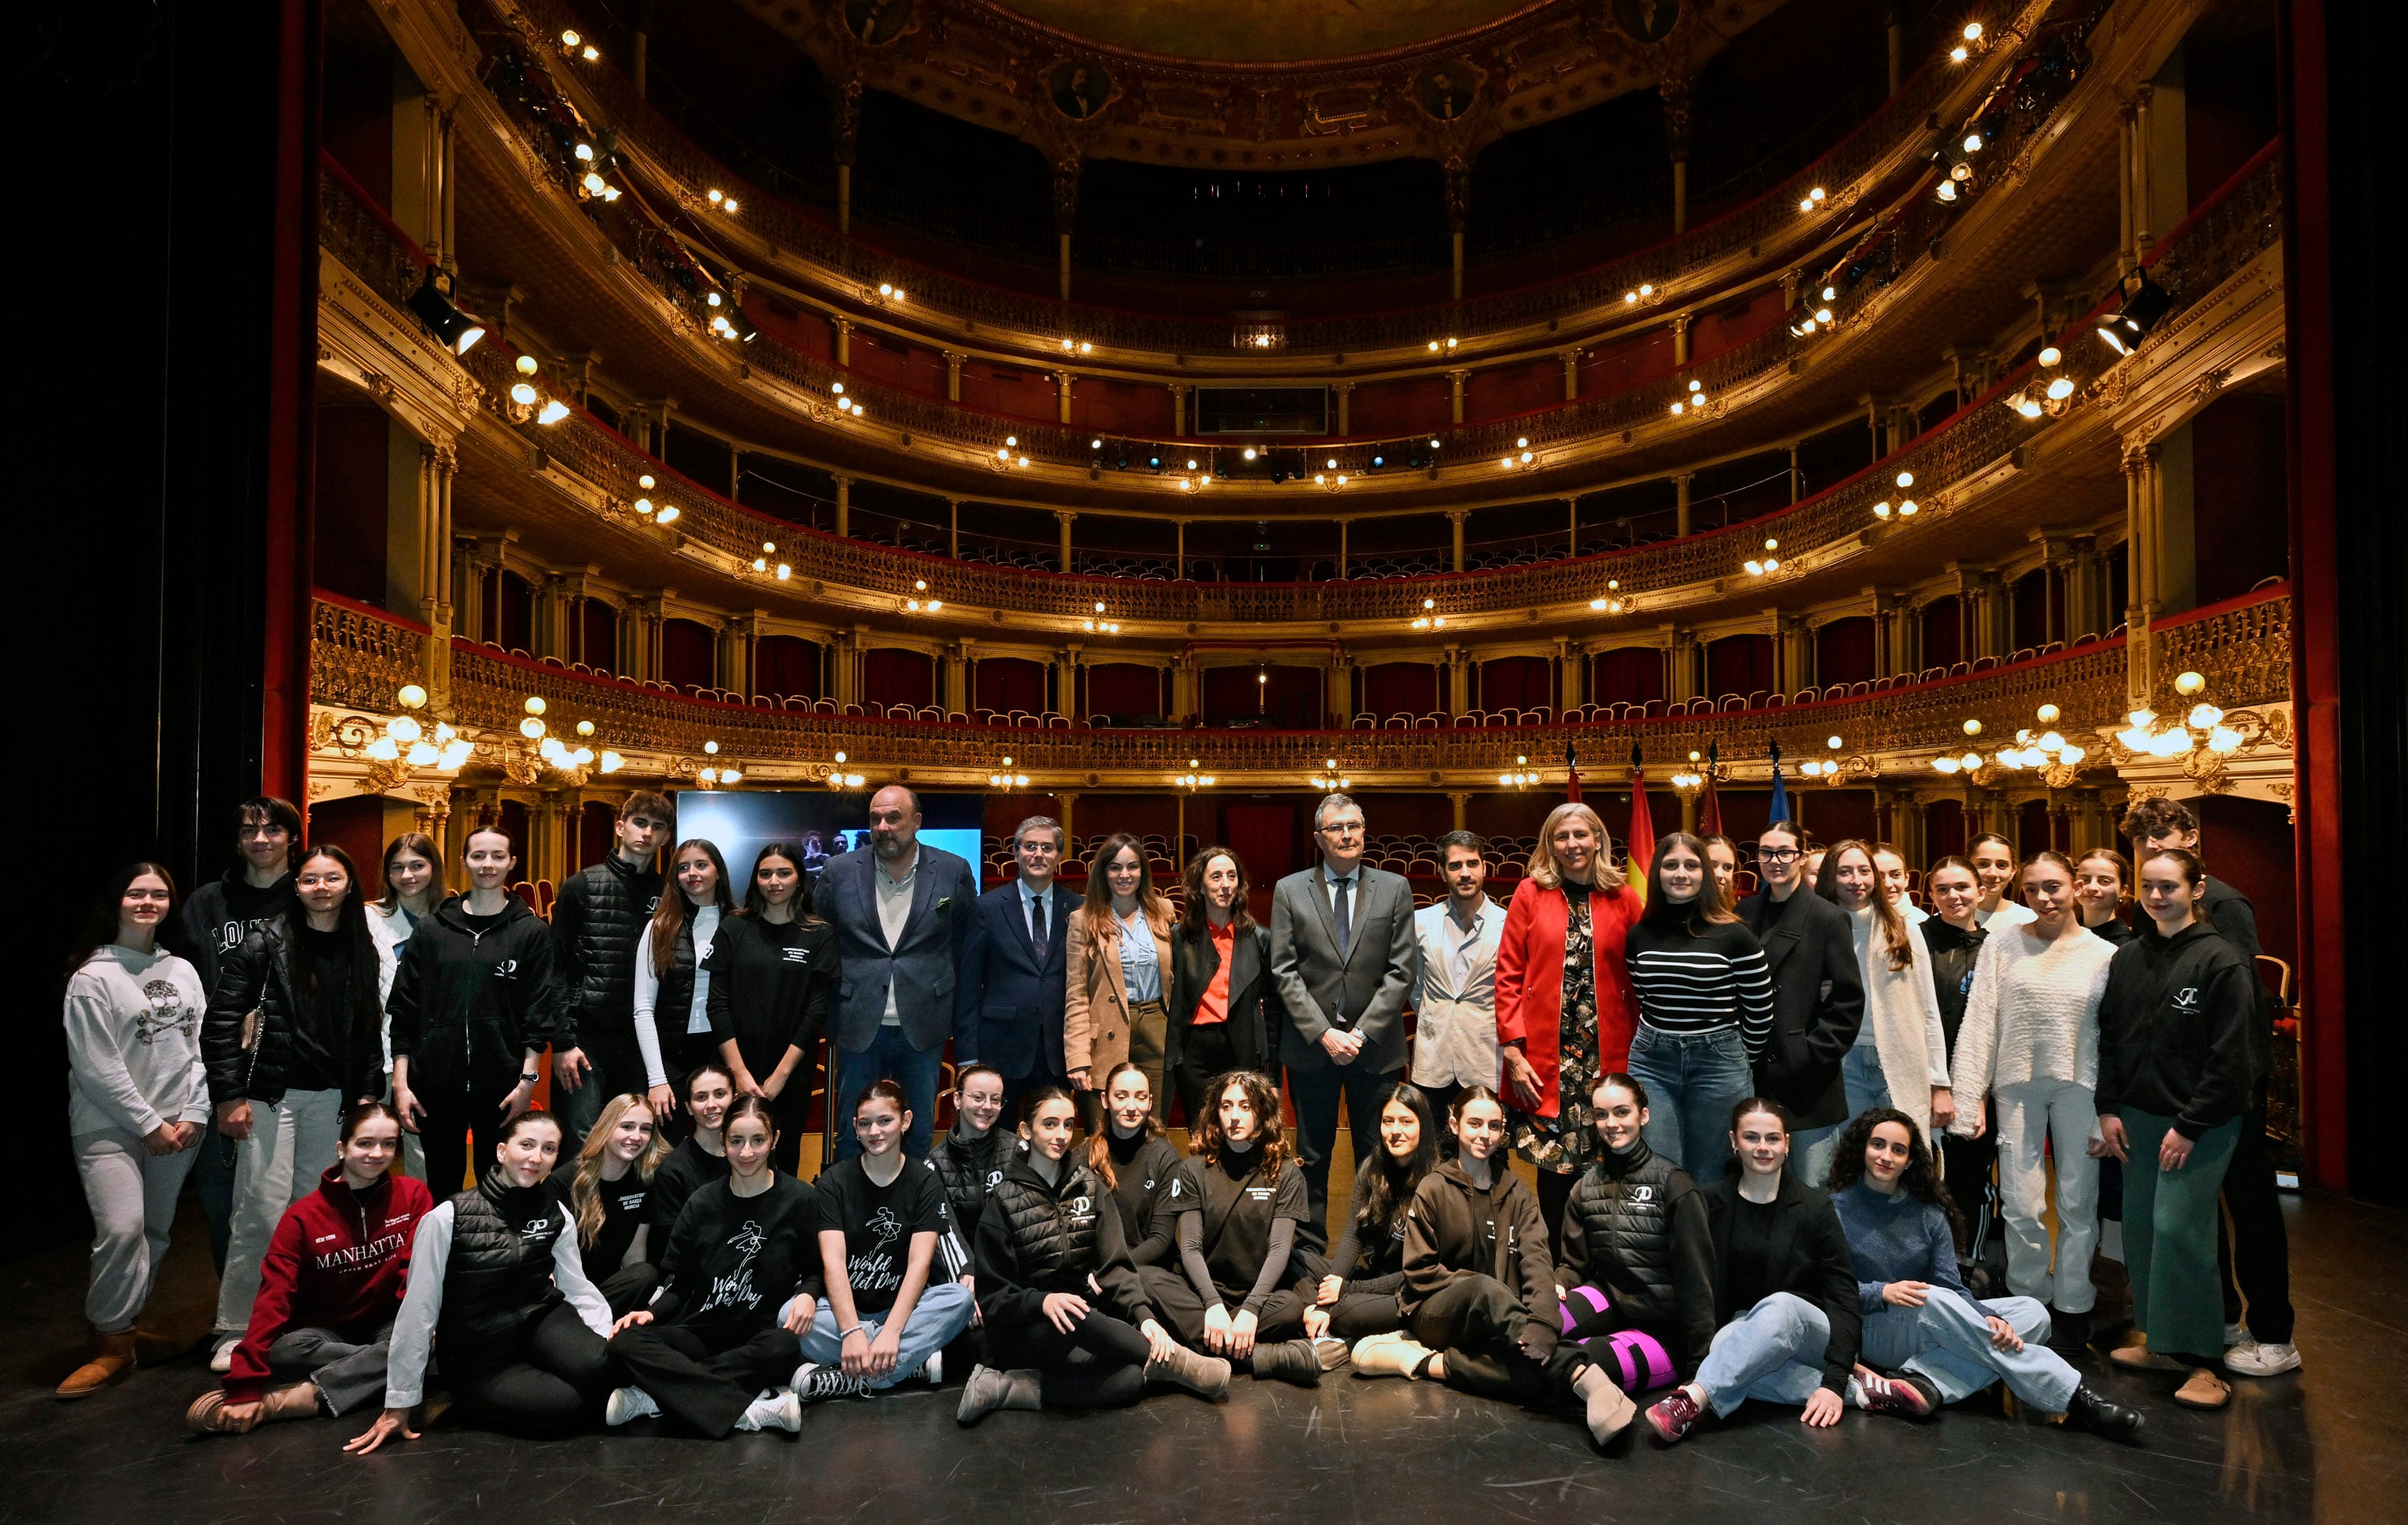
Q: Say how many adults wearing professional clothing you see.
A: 7